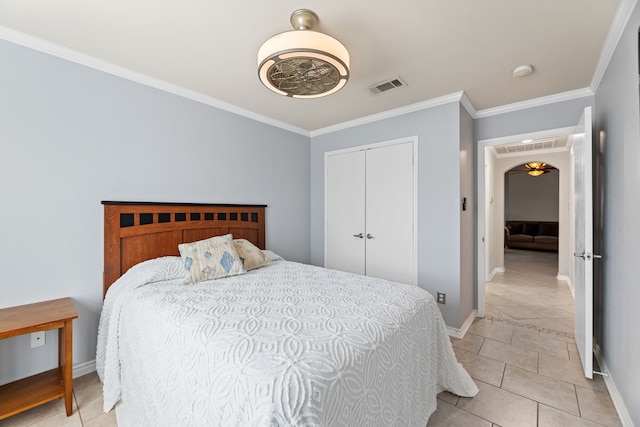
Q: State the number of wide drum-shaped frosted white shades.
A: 1